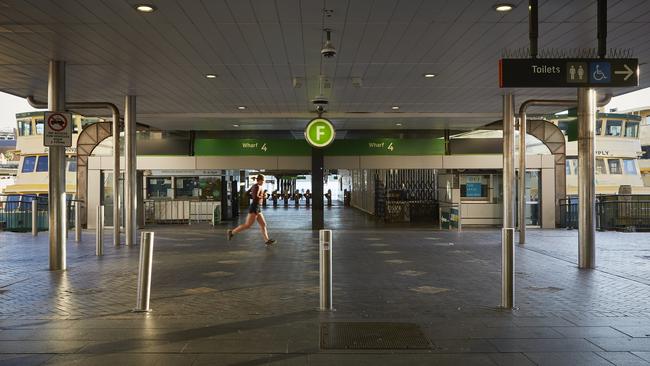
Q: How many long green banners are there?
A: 2